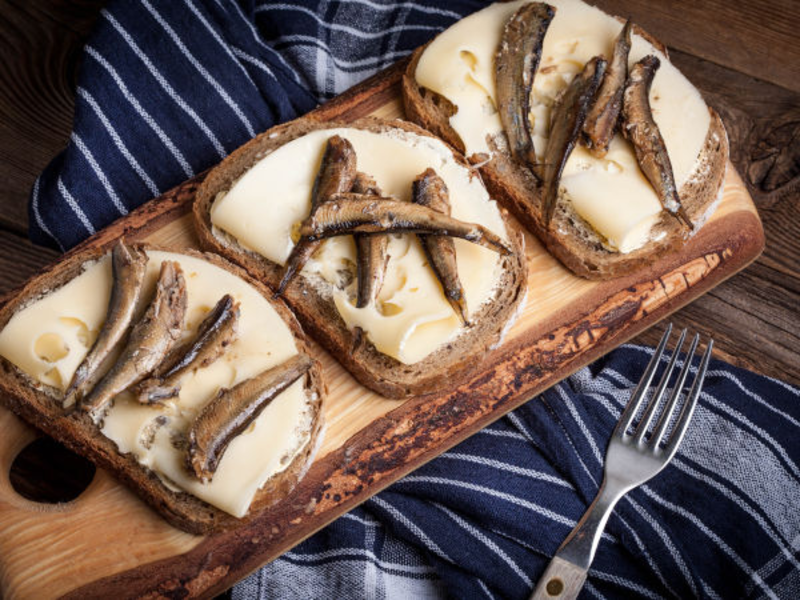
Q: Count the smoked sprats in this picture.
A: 12